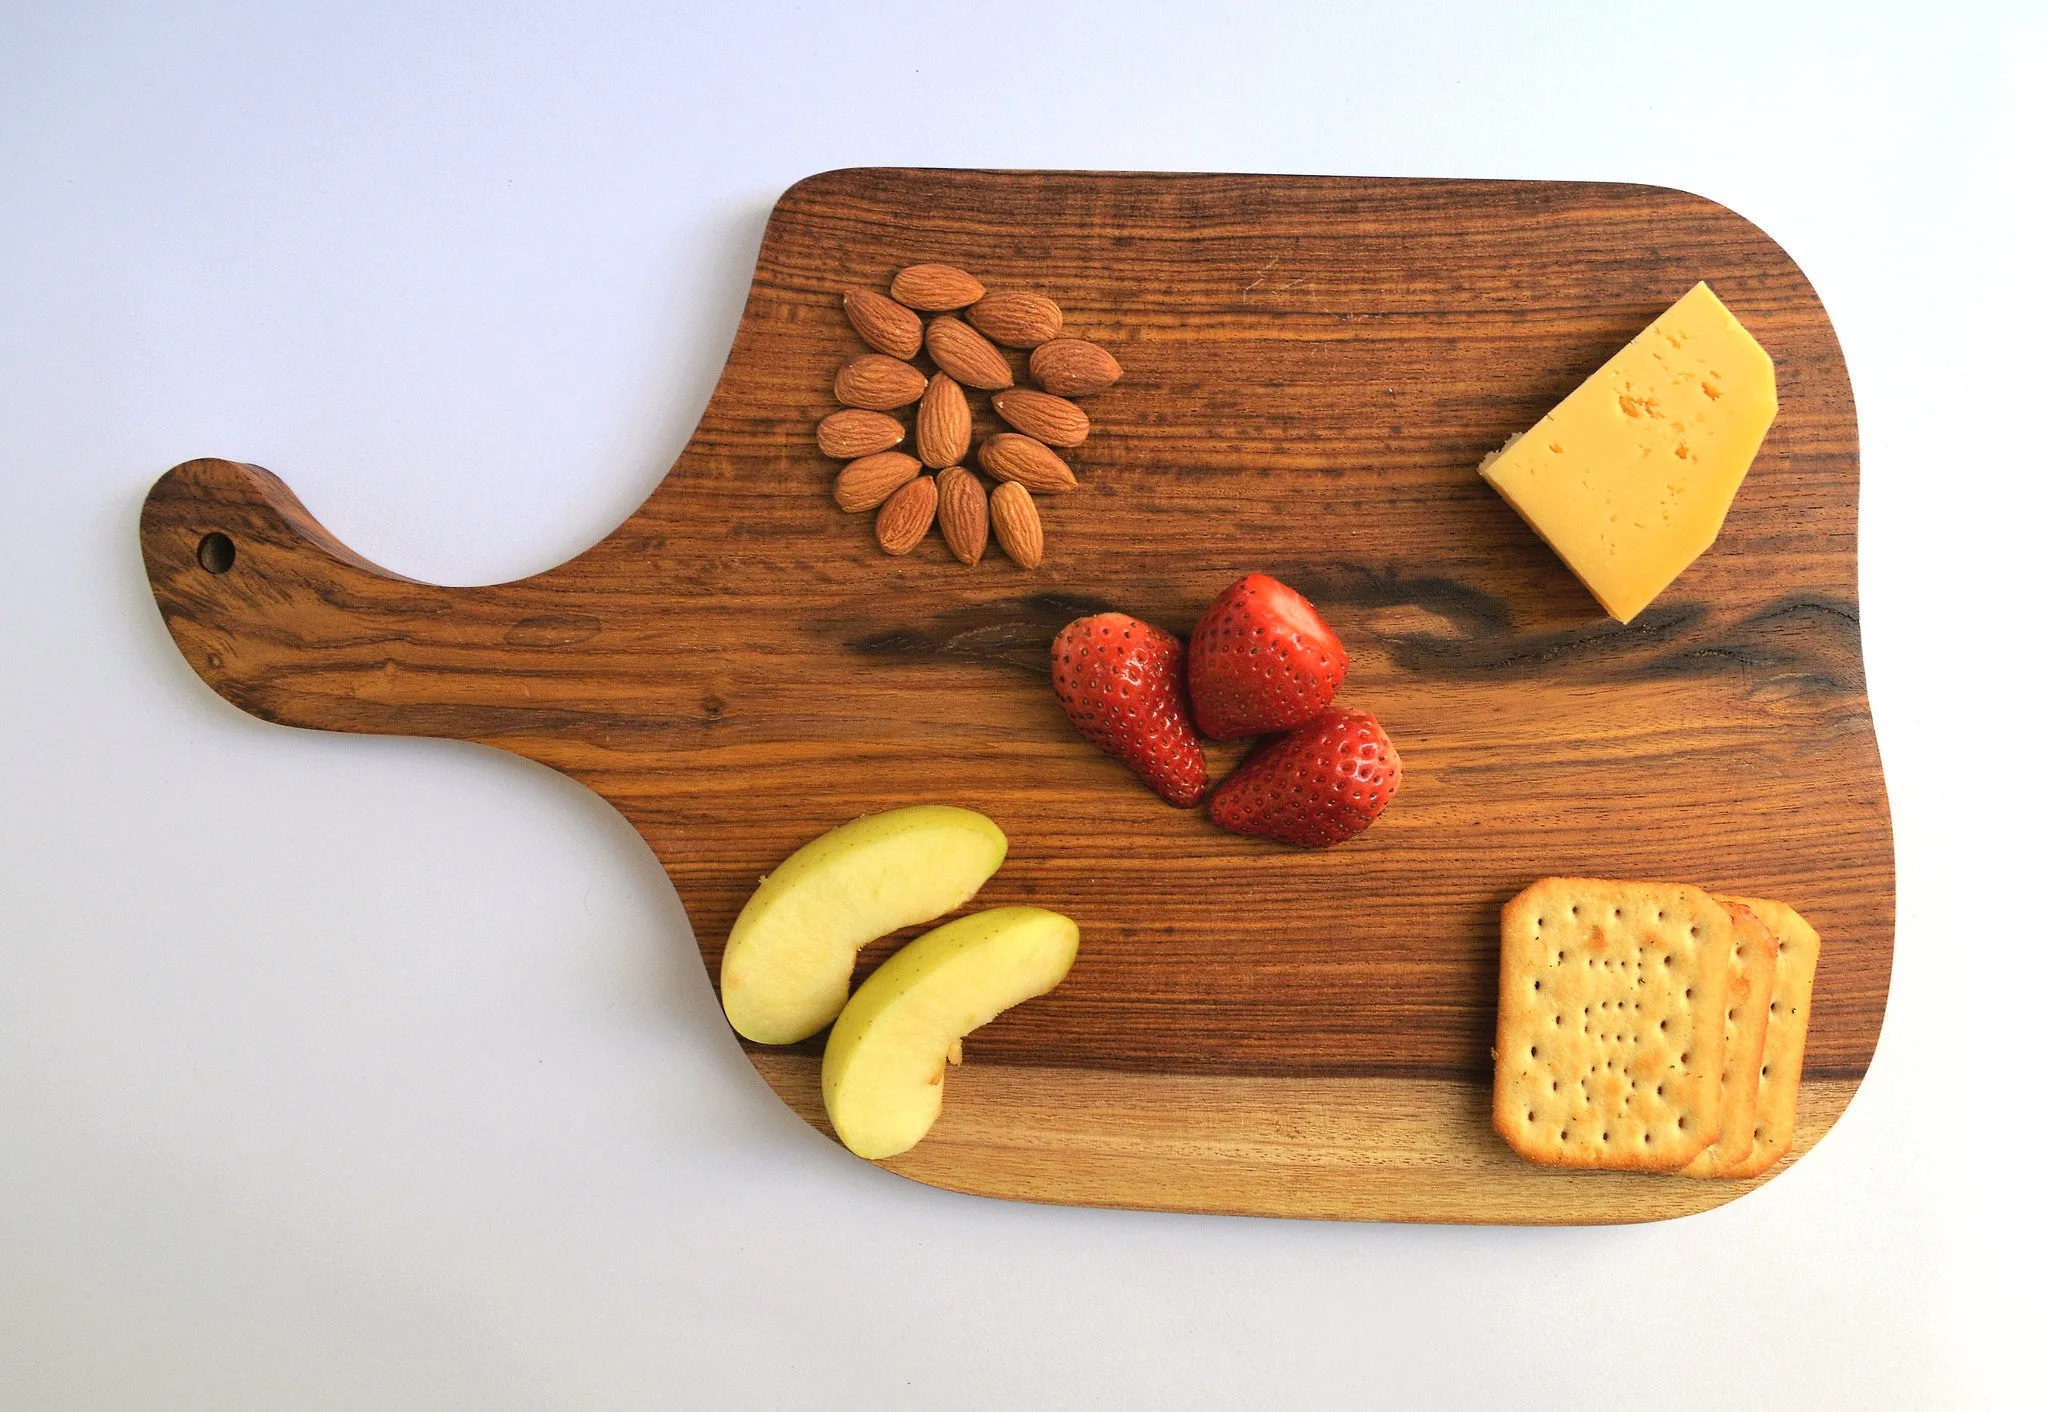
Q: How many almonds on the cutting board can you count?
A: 14